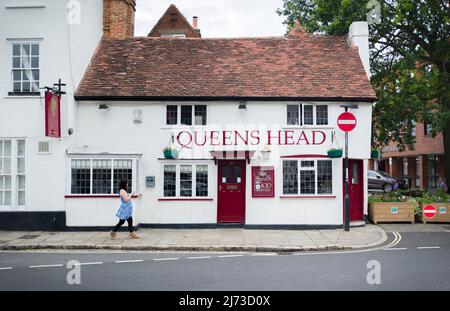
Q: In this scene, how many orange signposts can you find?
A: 0